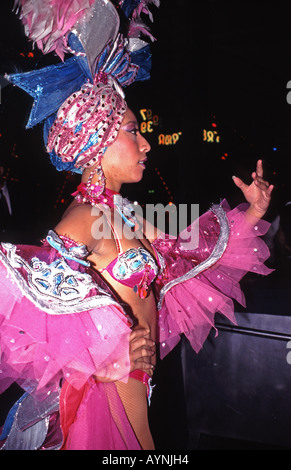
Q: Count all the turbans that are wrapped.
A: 1